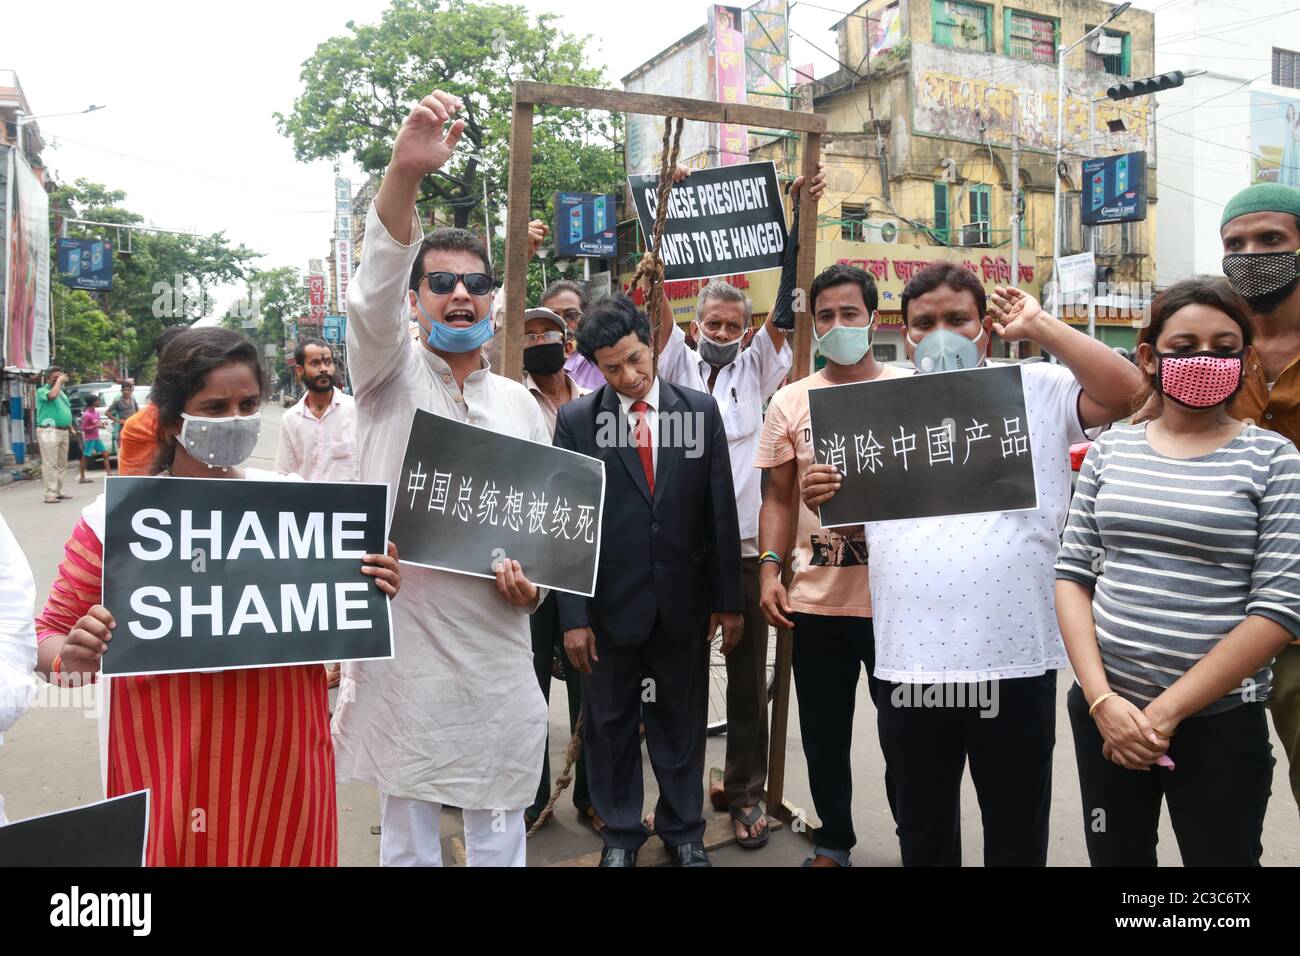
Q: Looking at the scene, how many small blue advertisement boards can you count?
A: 3